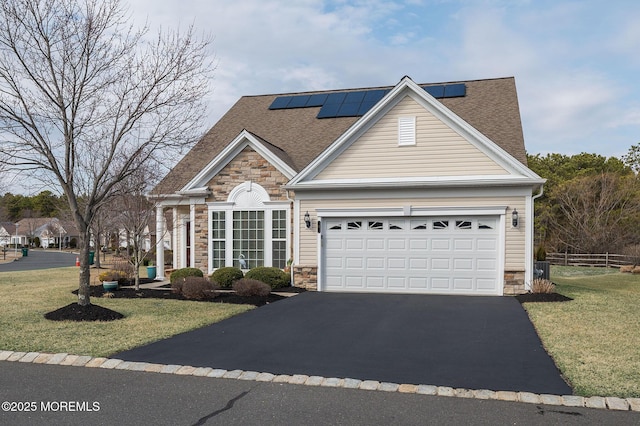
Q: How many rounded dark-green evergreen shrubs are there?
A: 3